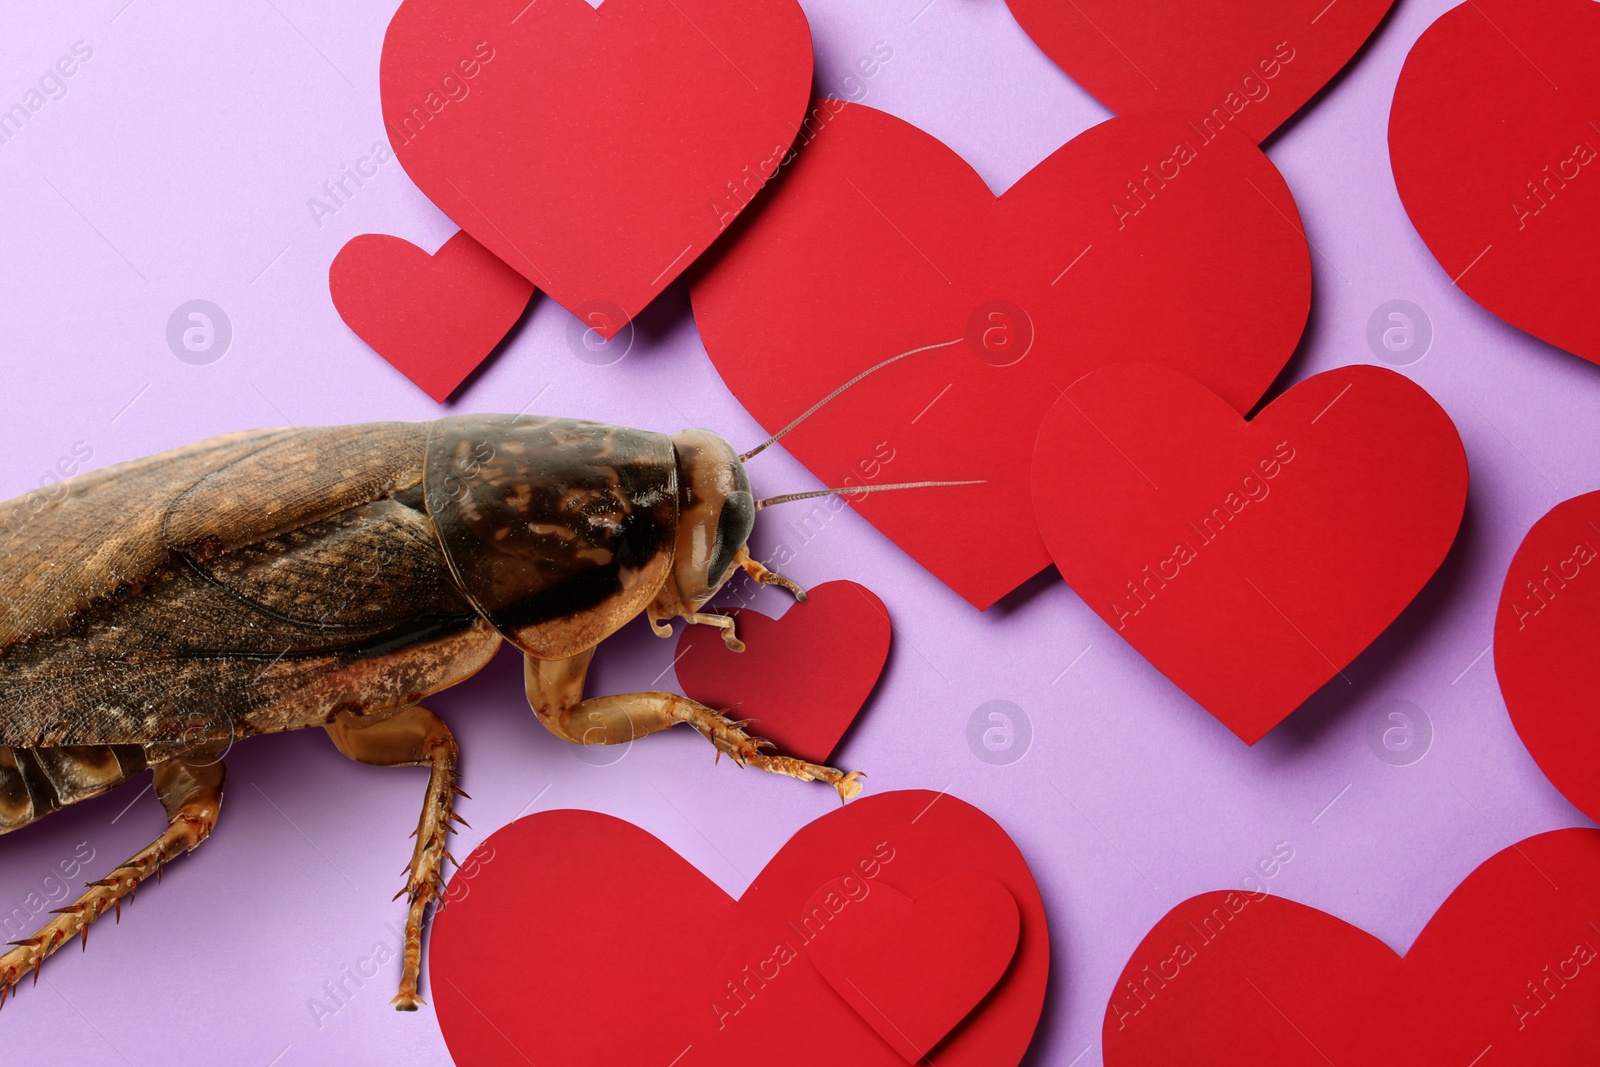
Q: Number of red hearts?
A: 11